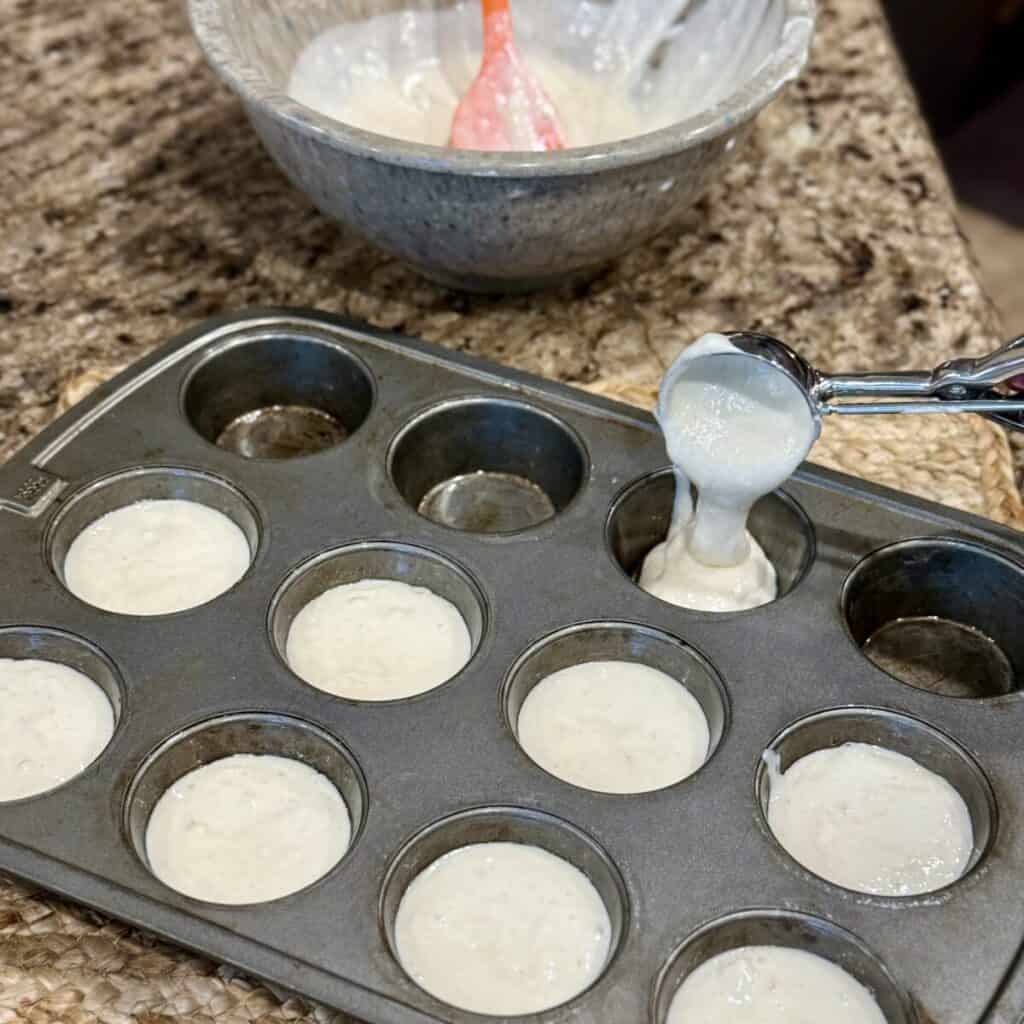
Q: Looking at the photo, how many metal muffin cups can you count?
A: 12